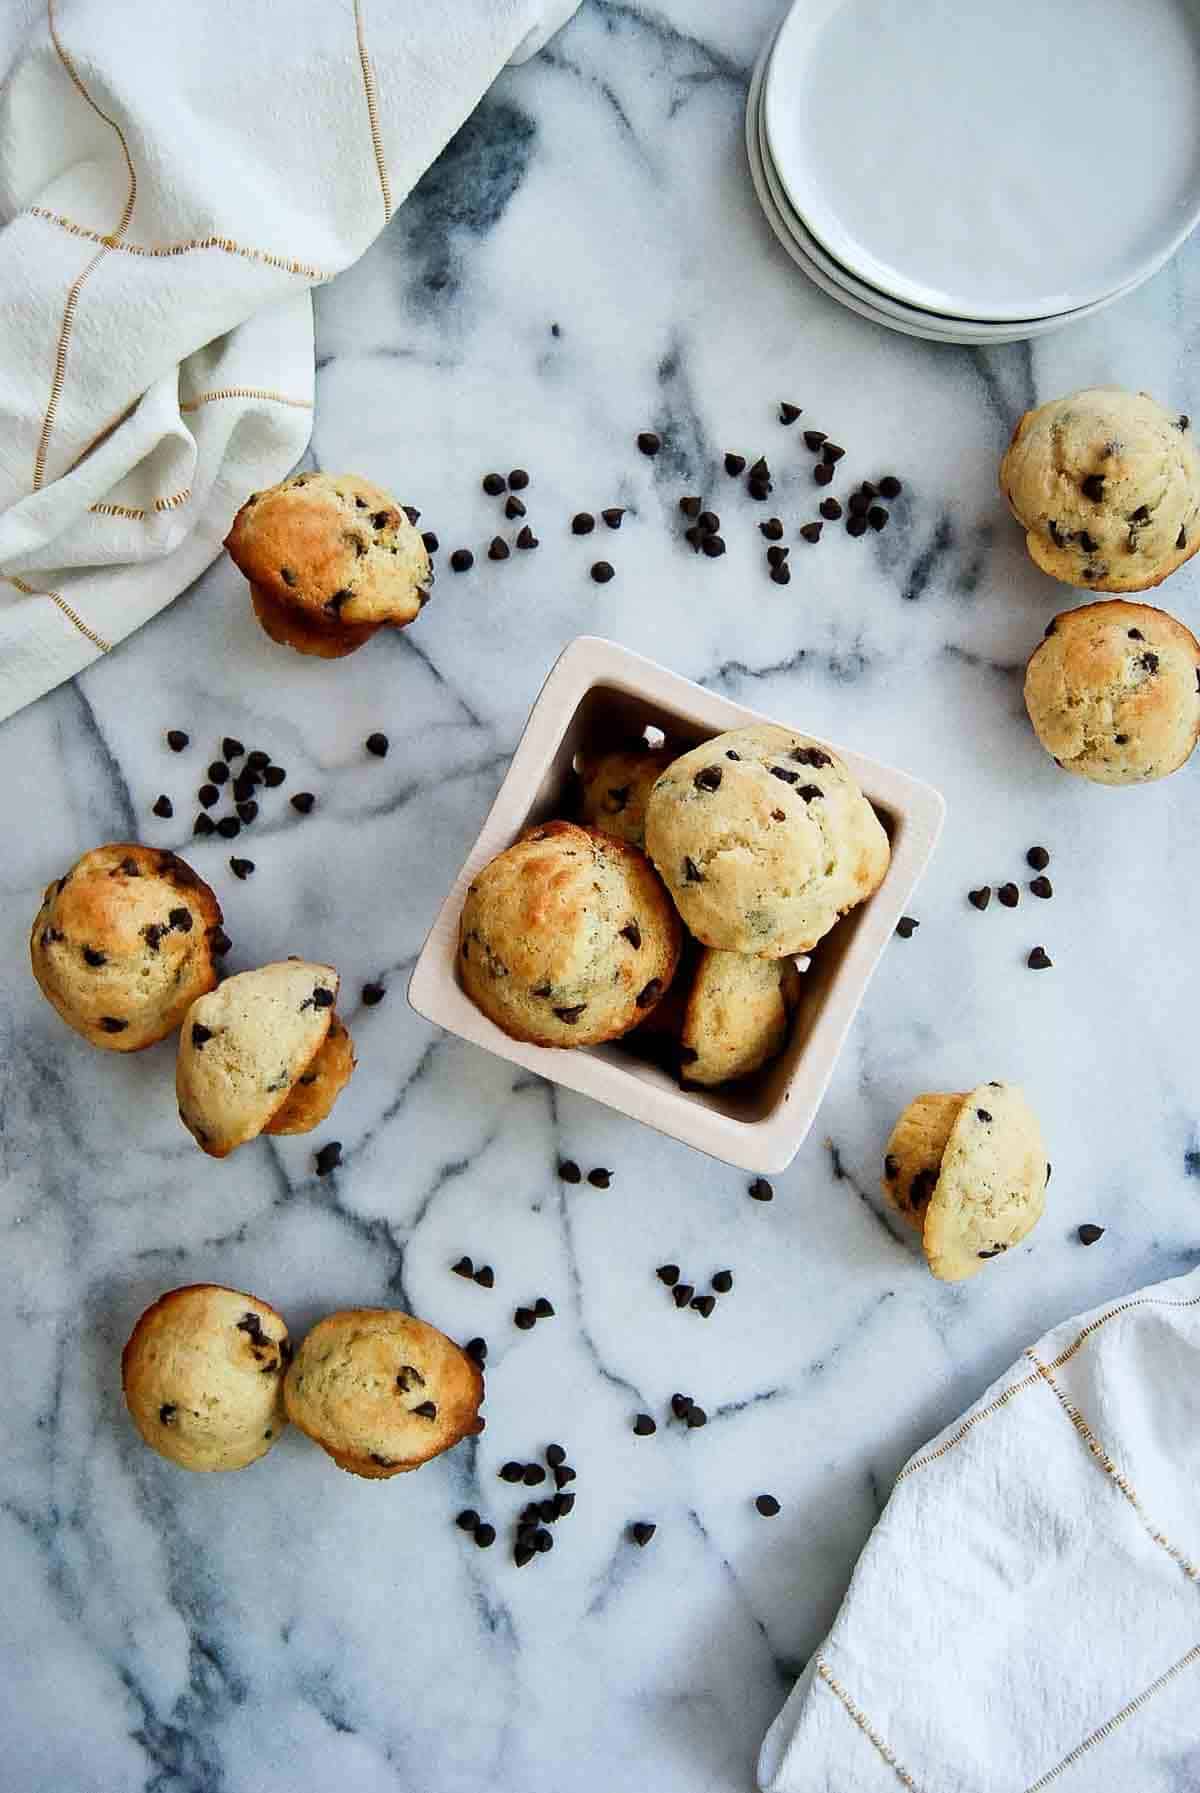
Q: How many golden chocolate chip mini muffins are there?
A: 12